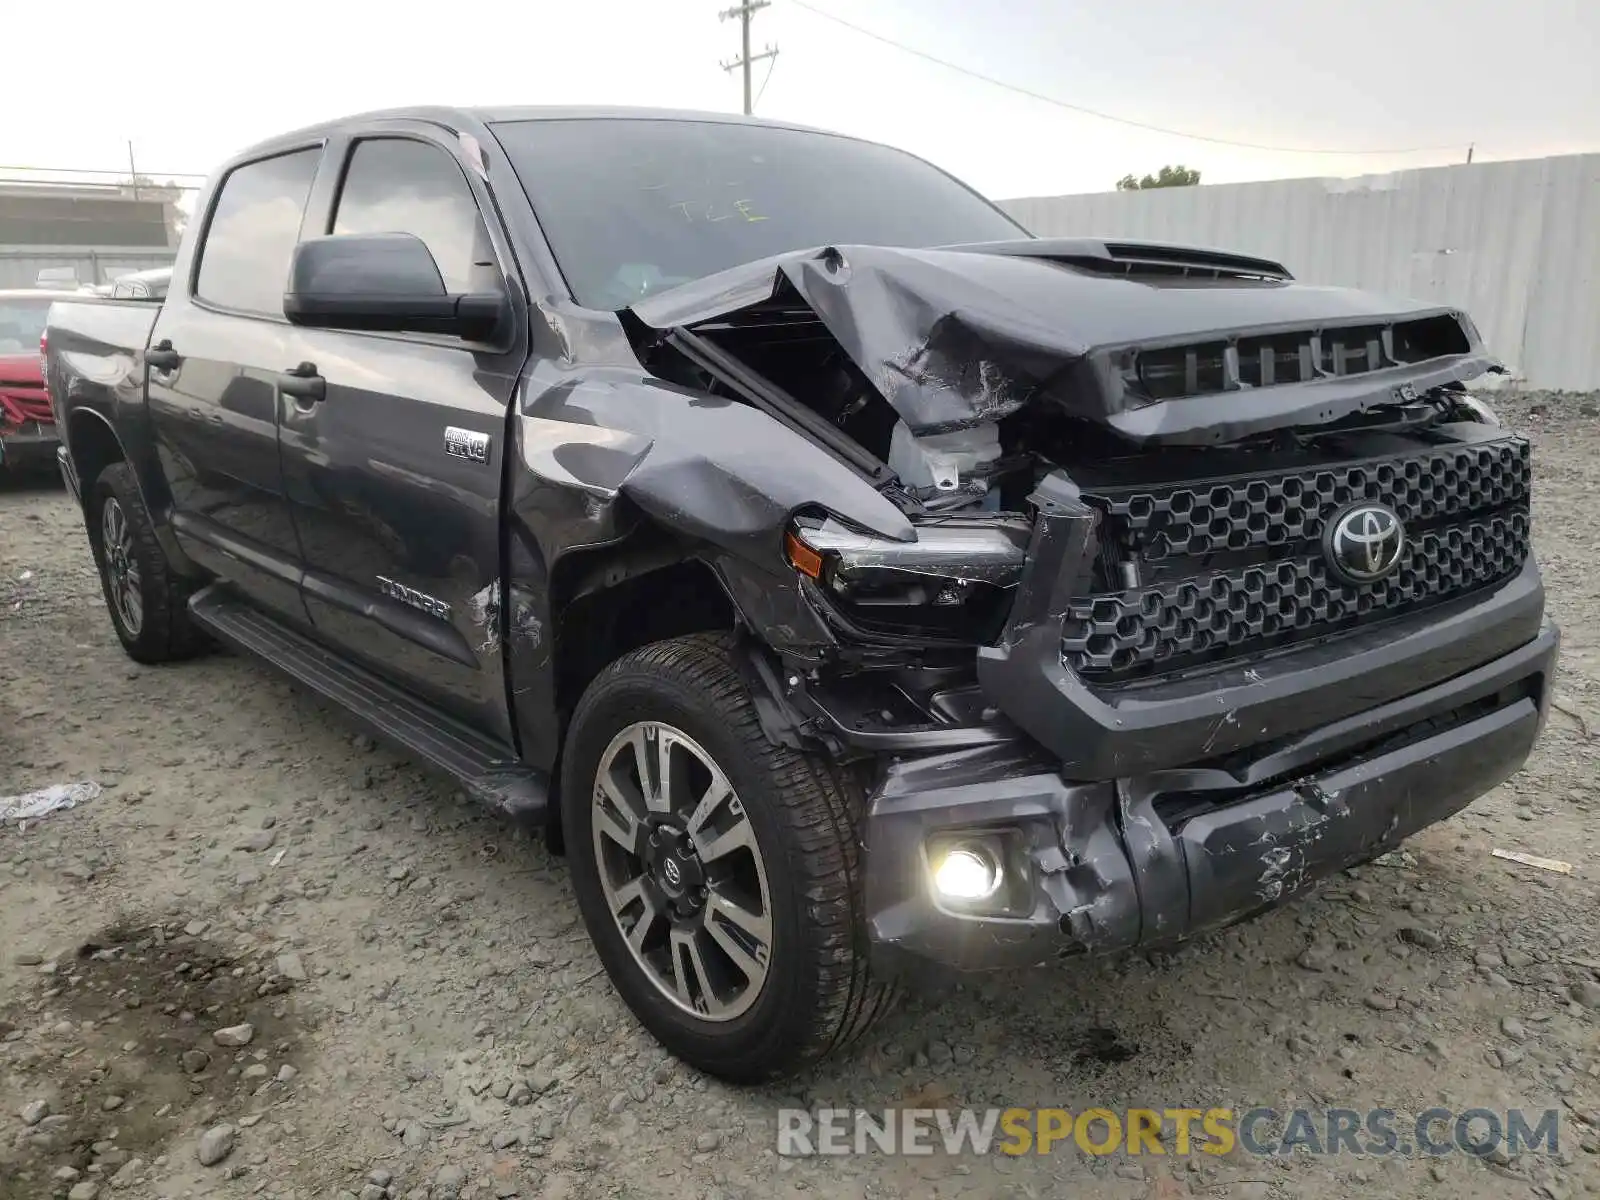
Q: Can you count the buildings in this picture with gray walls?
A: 1